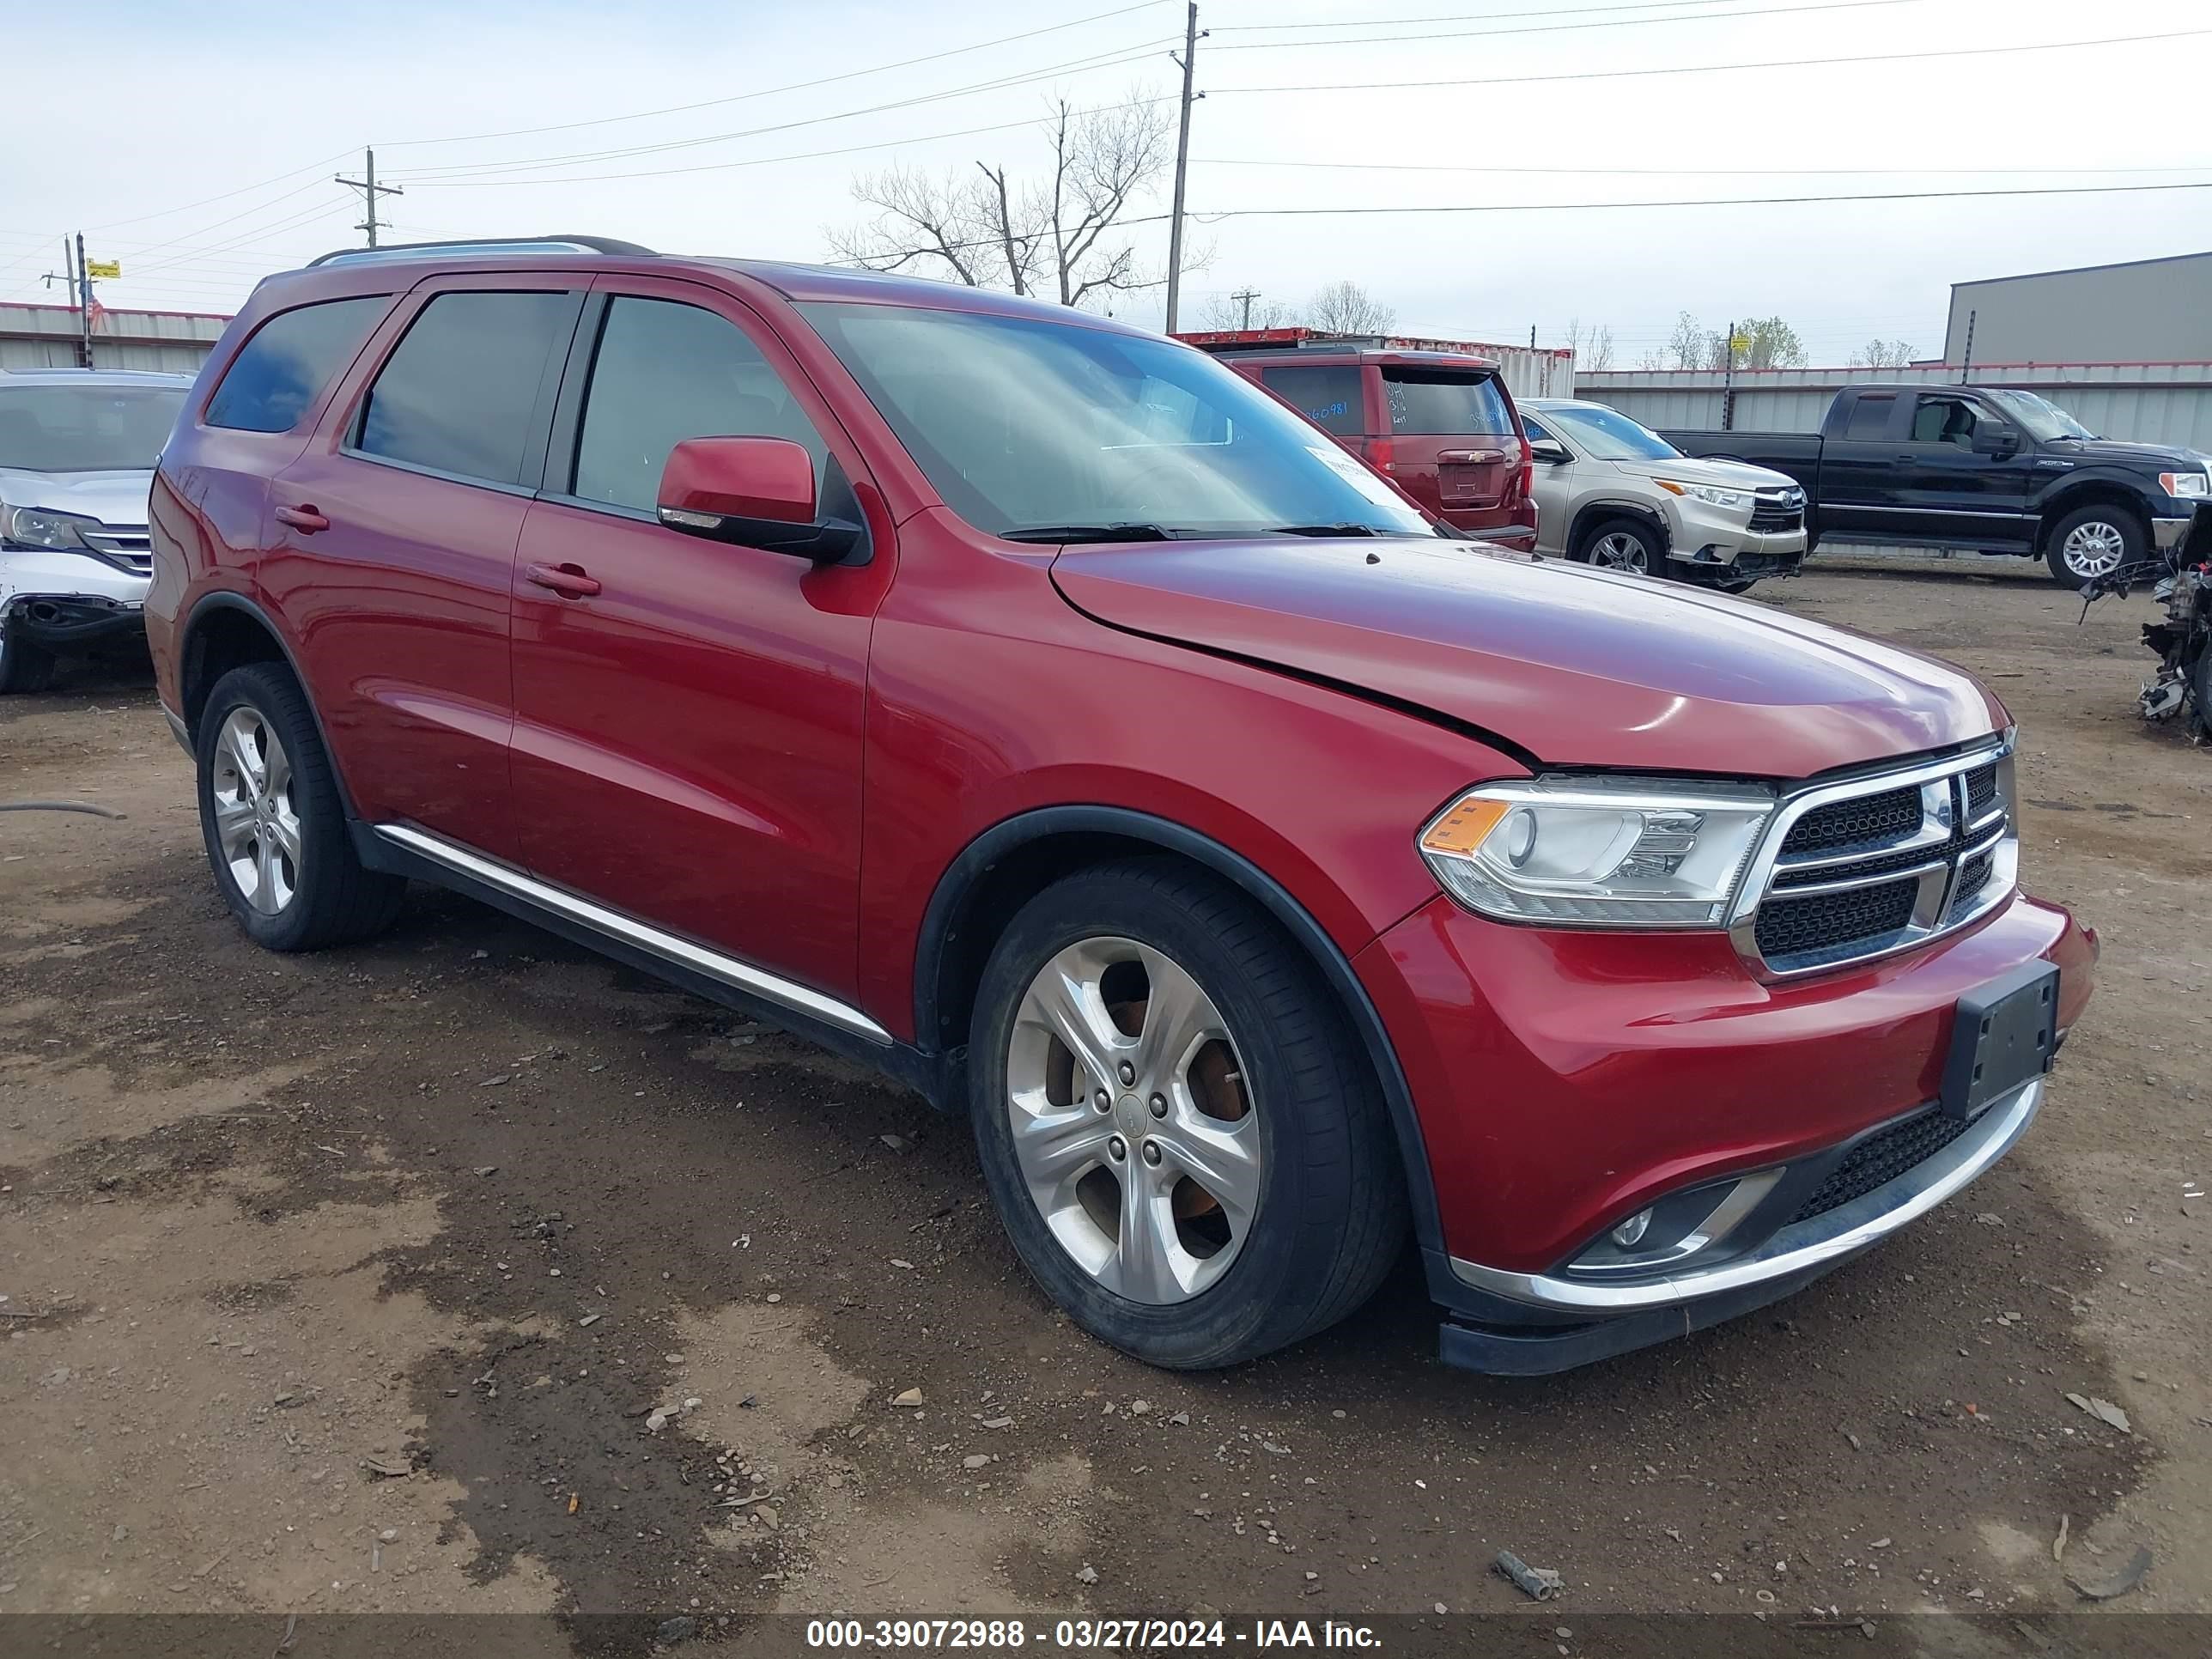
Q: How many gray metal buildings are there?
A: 1